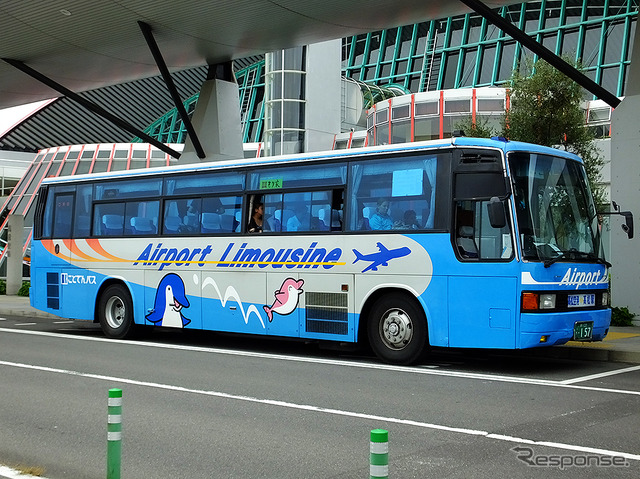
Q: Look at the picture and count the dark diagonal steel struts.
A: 3